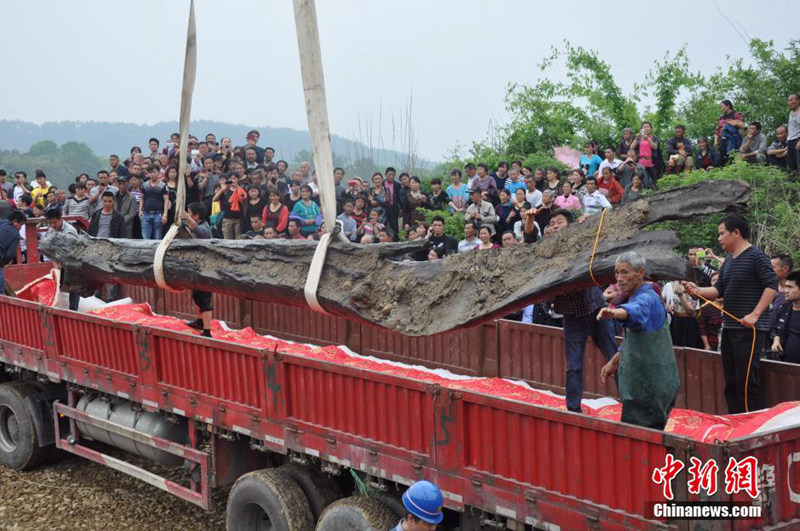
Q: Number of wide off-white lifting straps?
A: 2